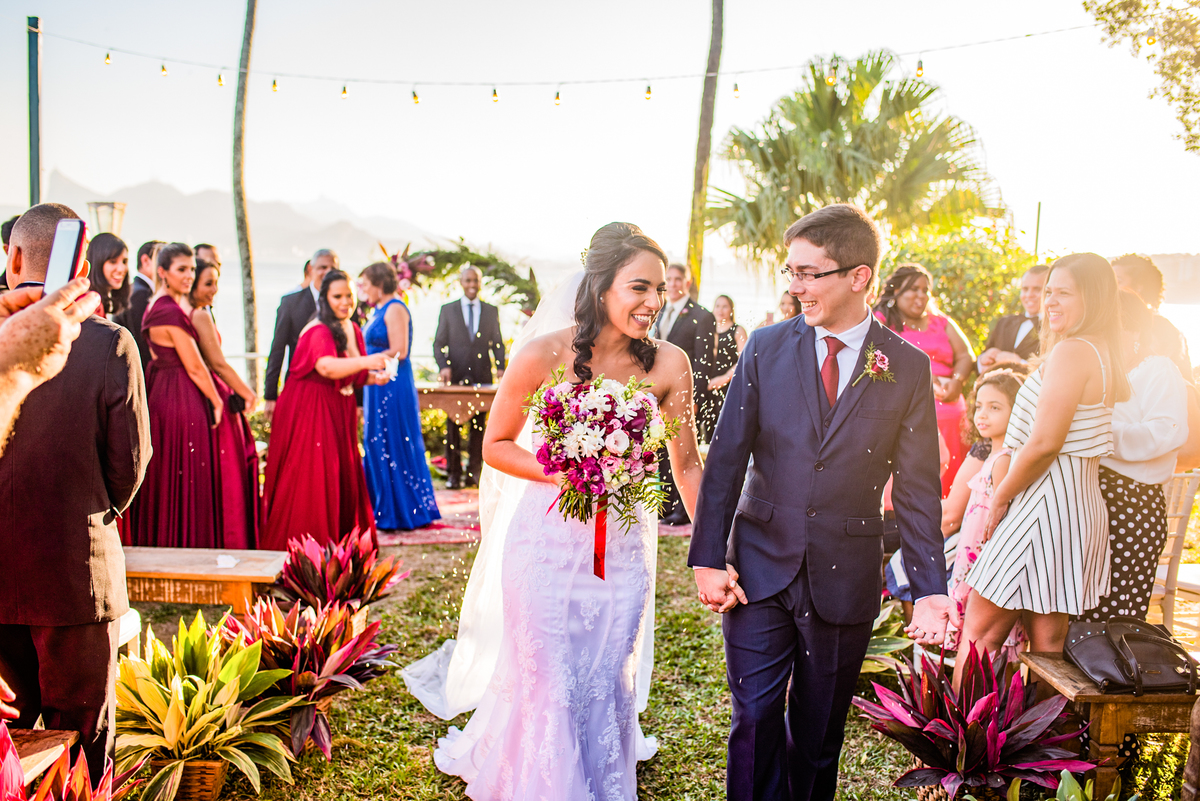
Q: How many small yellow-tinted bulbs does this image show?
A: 13